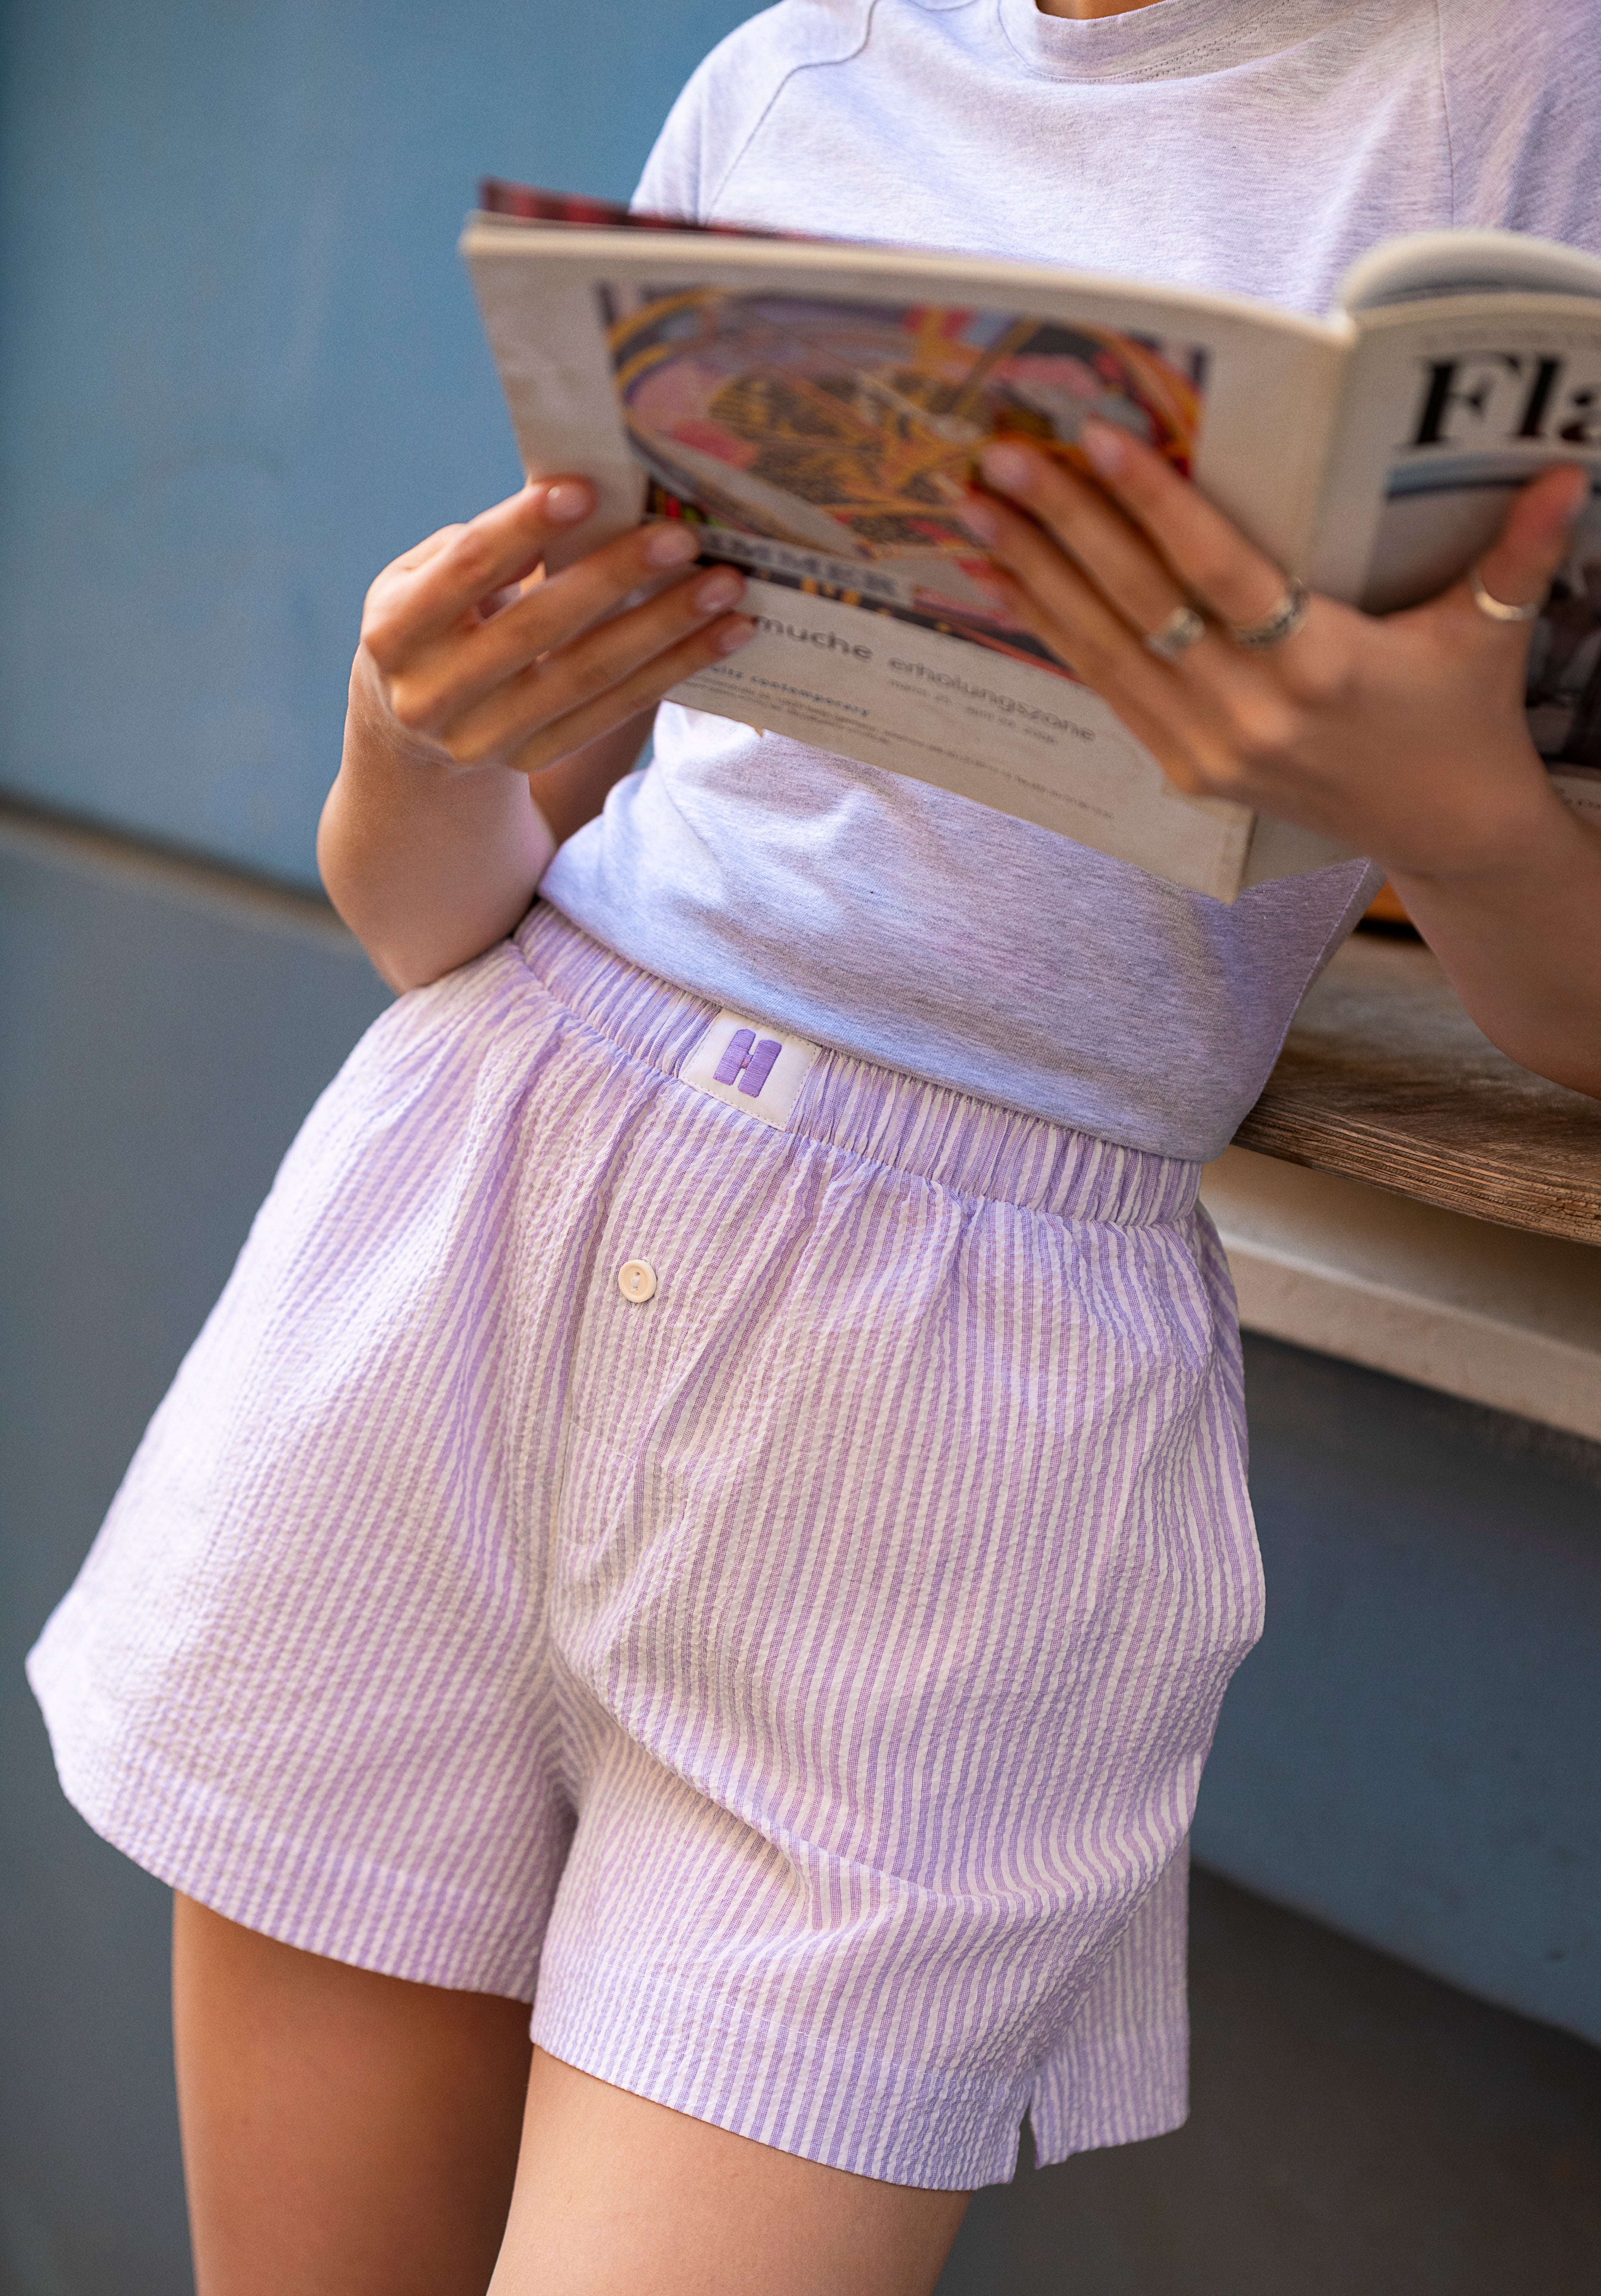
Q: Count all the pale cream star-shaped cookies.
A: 0